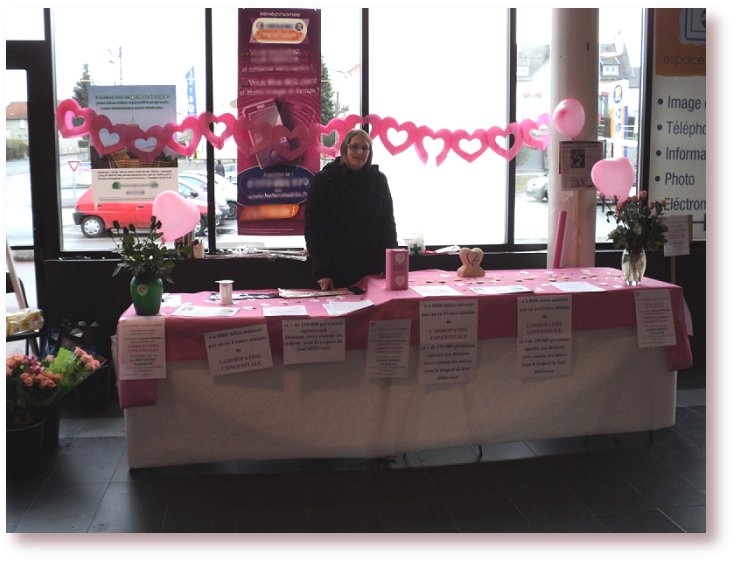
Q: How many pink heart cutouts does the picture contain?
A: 14